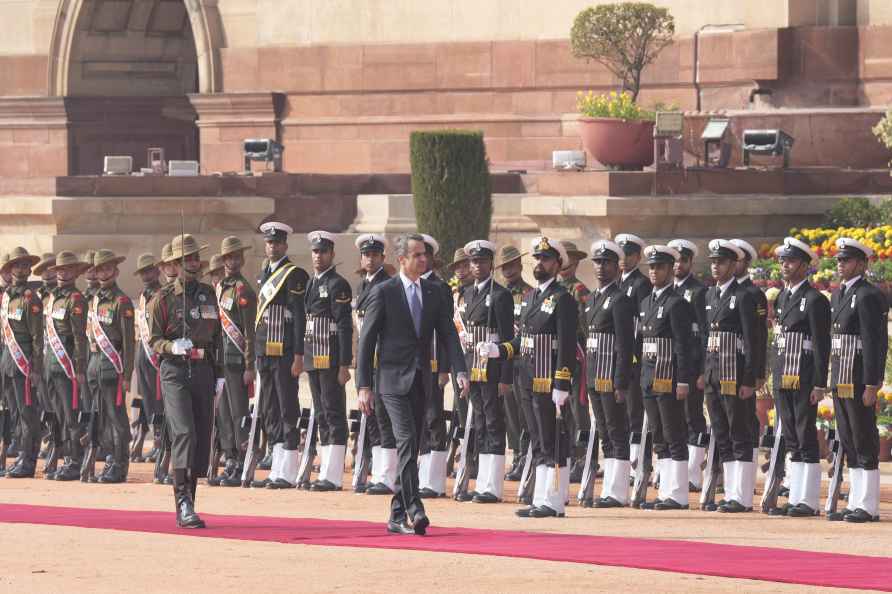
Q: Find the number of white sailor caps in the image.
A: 14